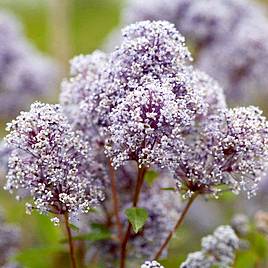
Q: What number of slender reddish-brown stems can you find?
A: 4